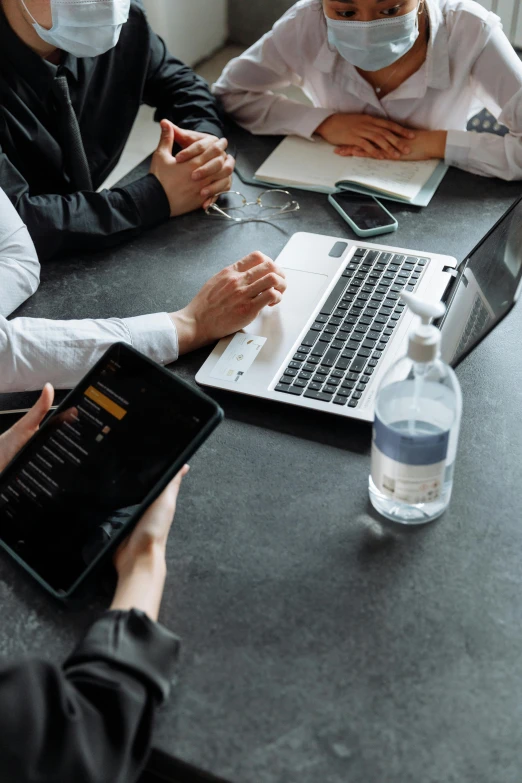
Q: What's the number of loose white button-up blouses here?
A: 1